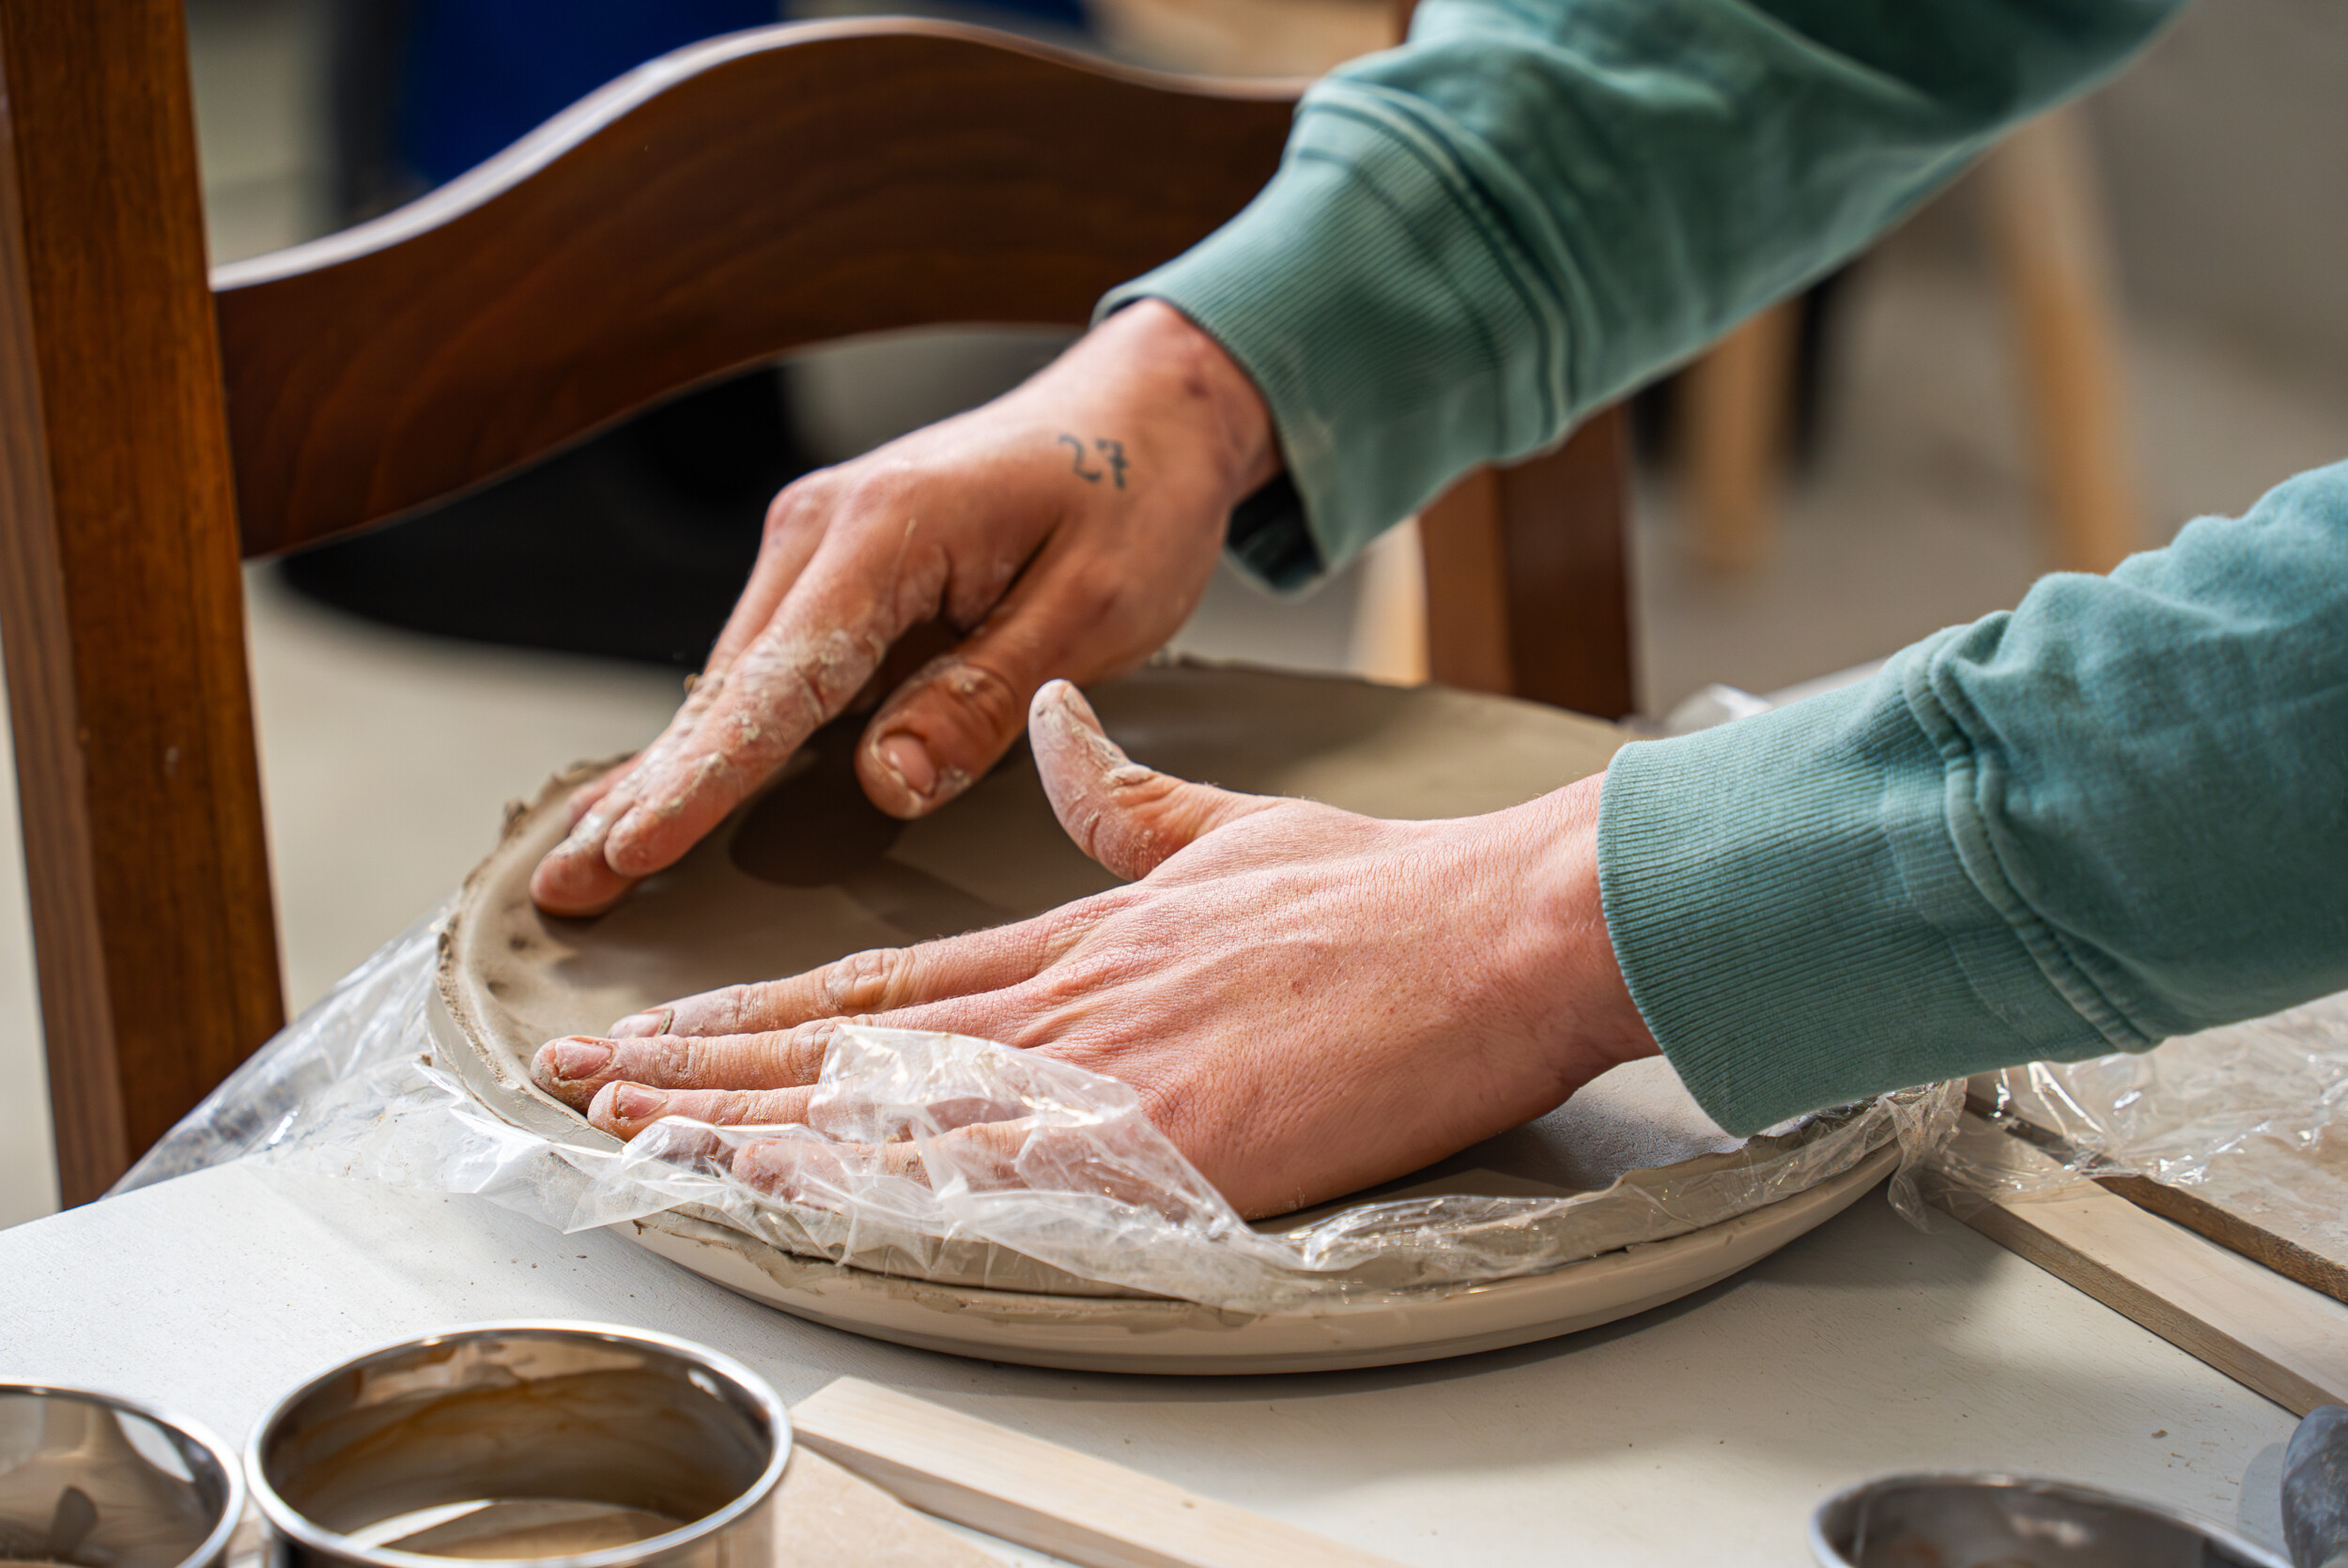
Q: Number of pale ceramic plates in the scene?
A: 1